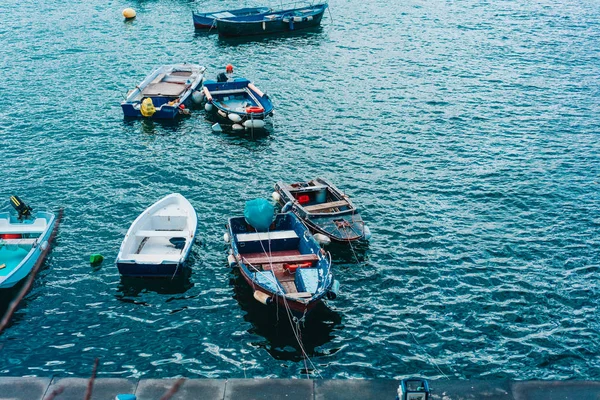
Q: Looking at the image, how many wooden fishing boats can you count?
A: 8